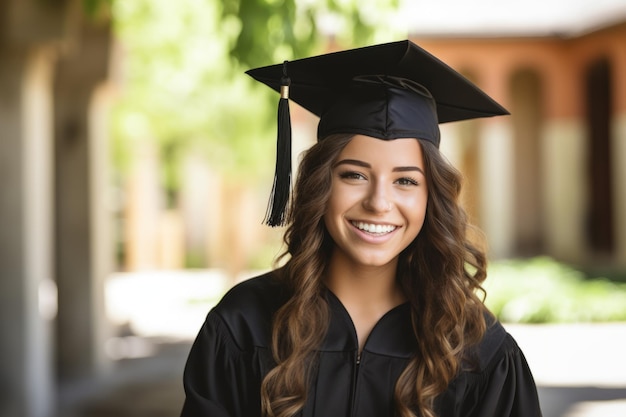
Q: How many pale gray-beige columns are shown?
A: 2